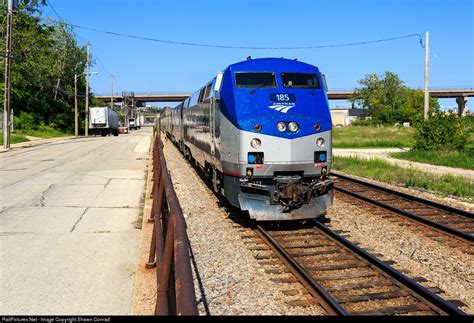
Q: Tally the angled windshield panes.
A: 2